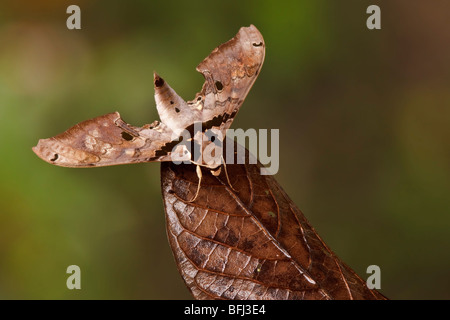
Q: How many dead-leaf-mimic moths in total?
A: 1